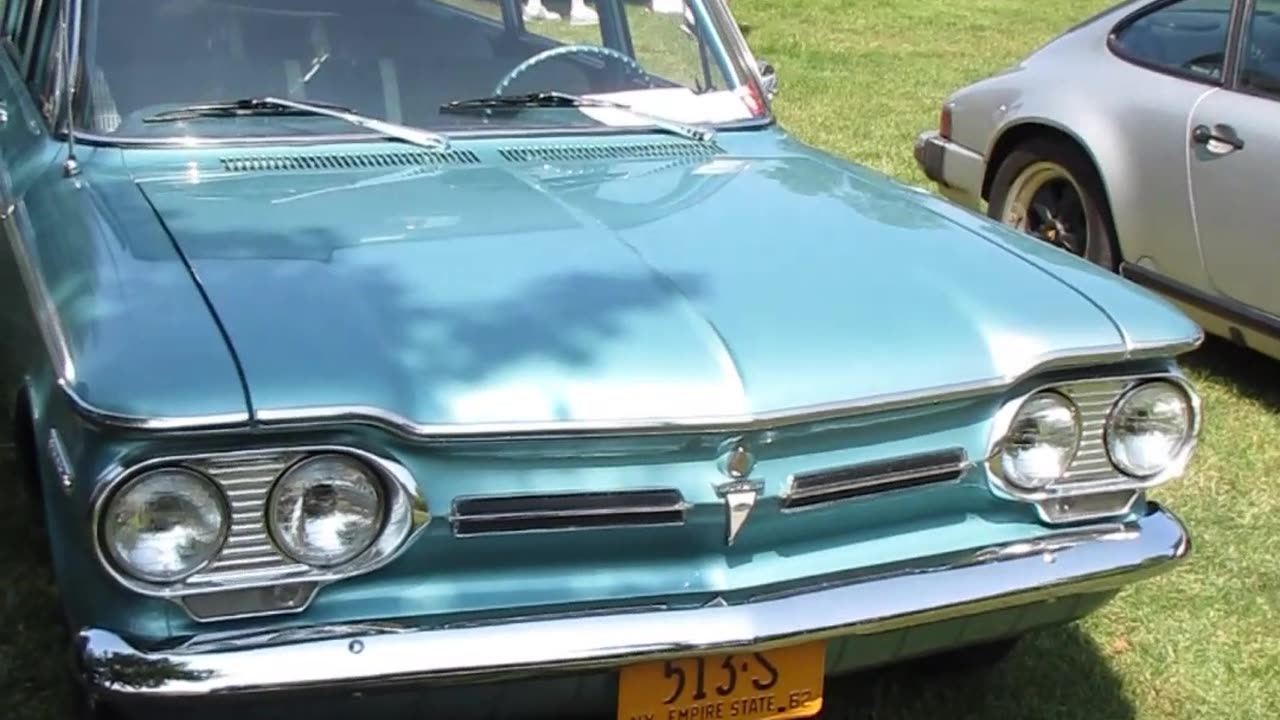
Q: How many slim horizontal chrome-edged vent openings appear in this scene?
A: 2